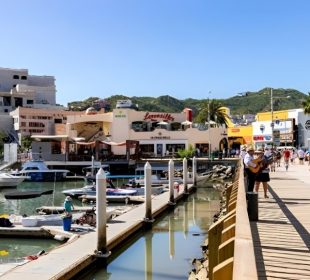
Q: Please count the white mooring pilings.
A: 5